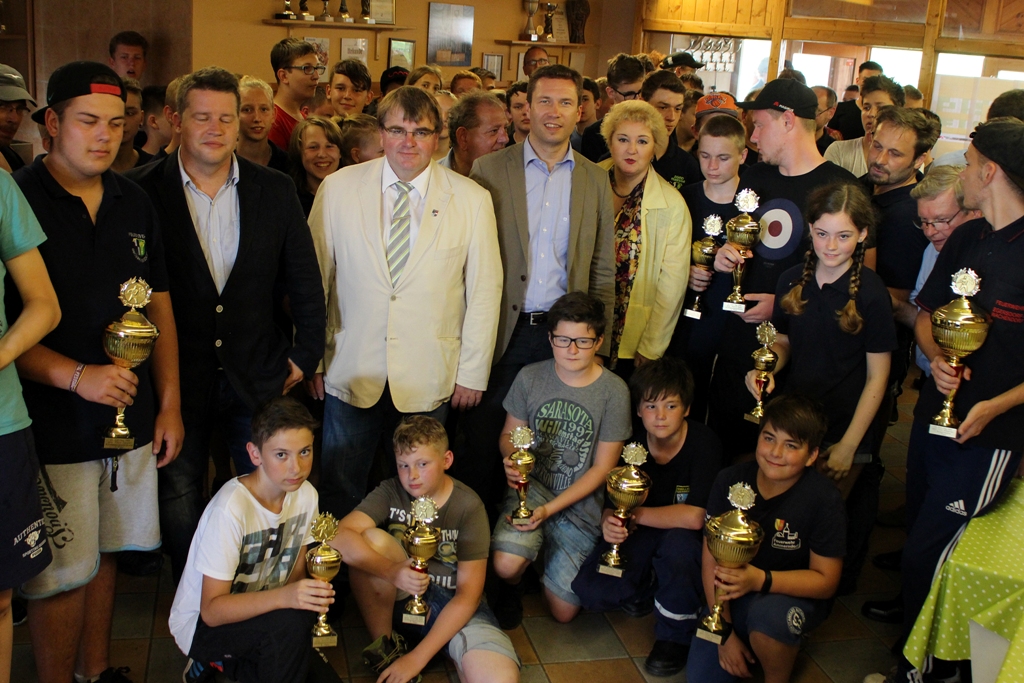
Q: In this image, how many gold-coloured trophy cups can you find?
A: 10